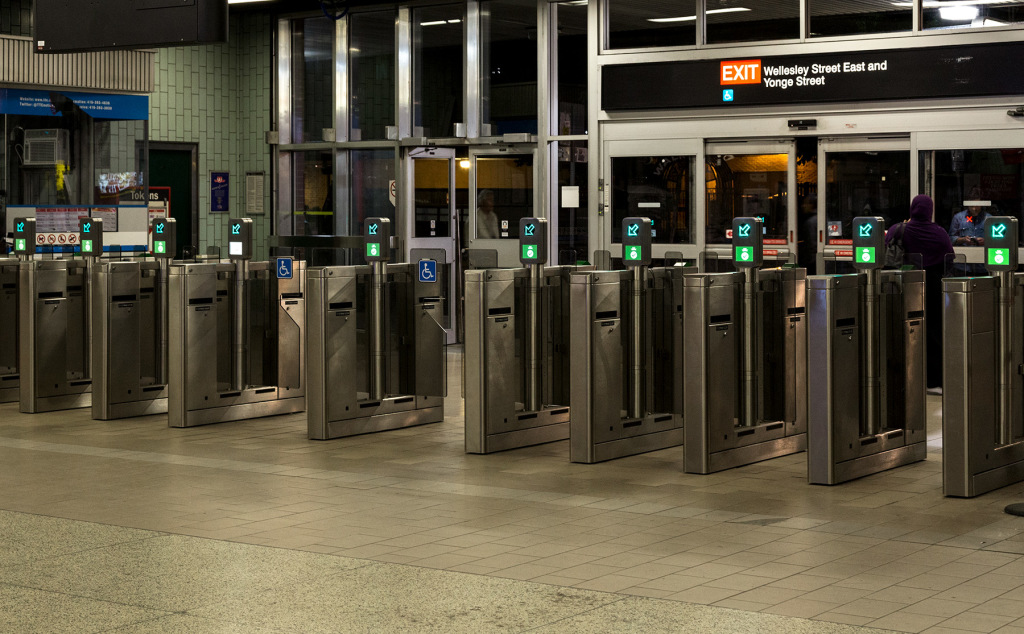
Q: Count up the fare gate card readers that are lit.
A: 10